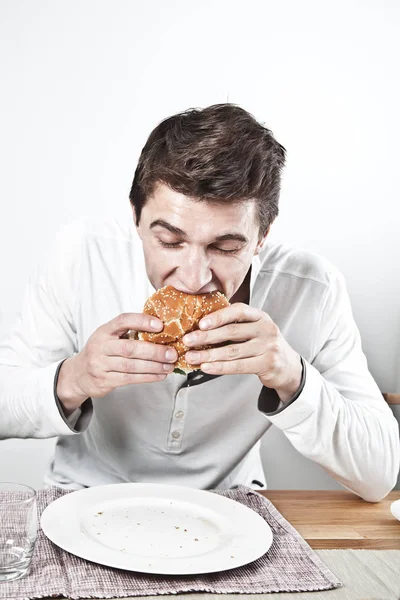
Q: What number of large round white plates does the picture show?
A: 1